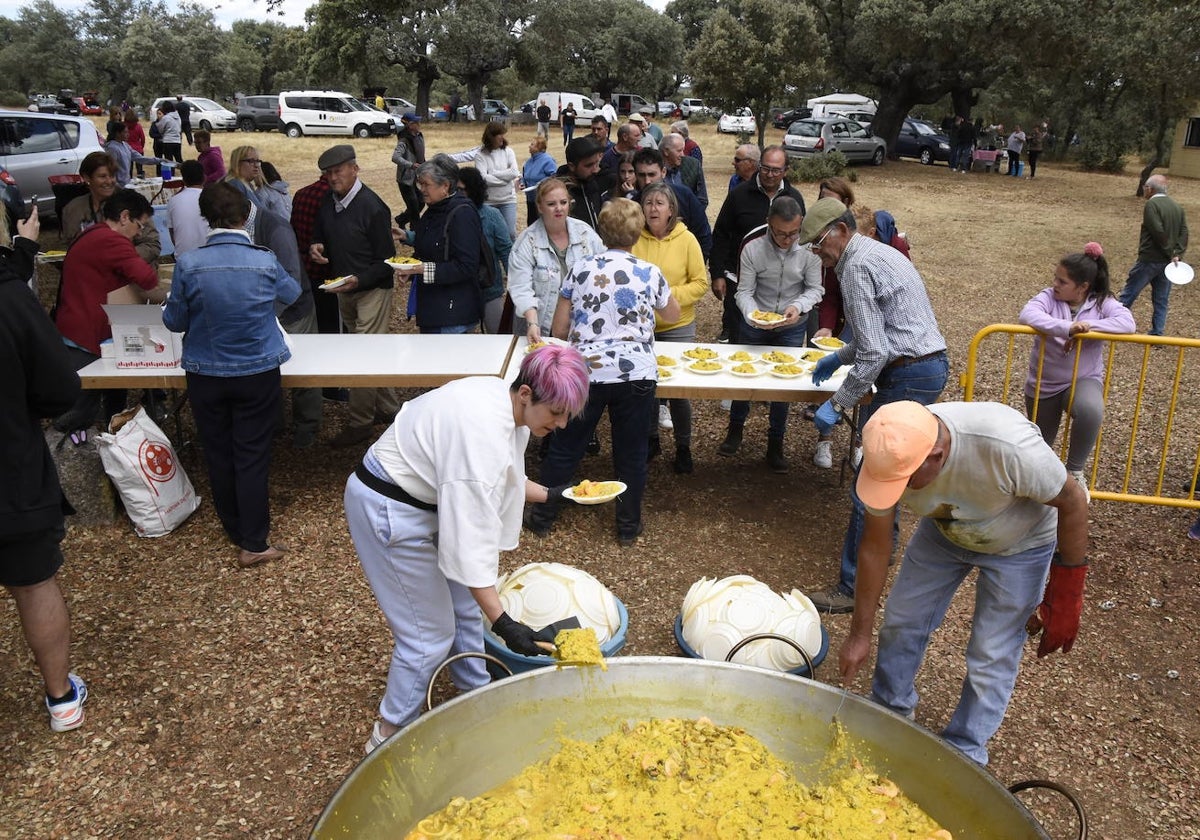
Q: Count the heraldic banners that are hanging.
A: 0